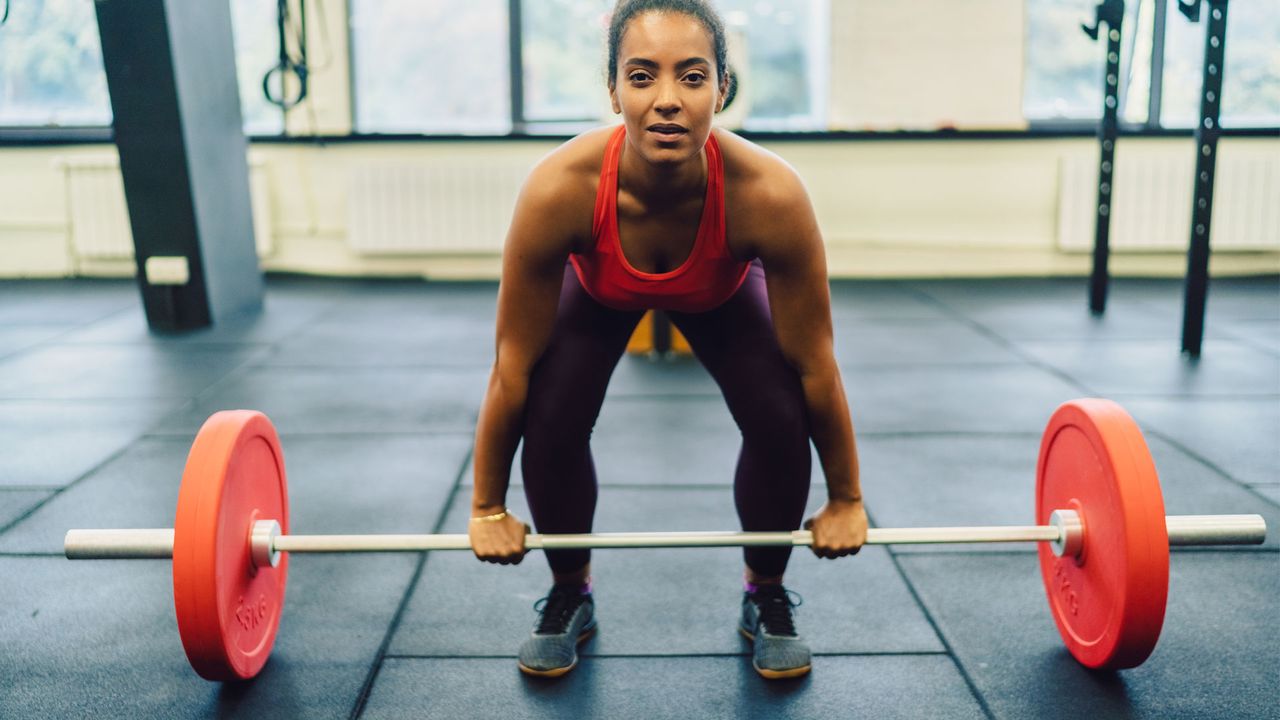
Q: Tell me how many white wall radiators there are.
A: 3